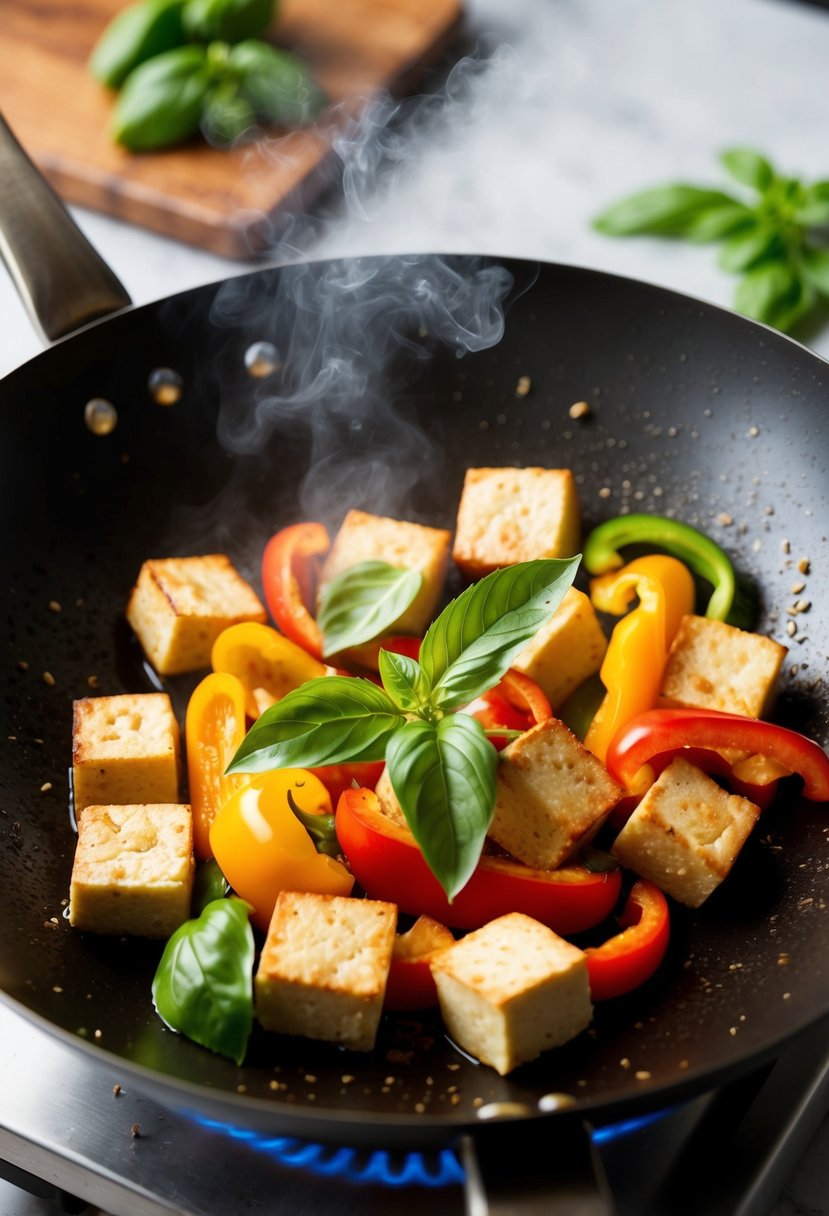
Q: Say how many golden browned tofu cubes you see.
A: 11